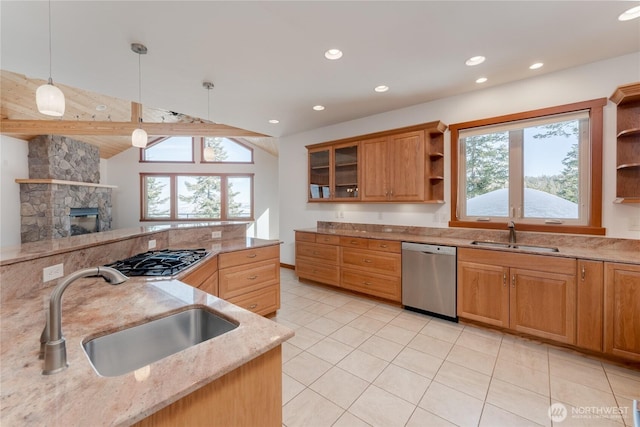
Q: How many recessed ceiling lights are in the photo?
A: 8